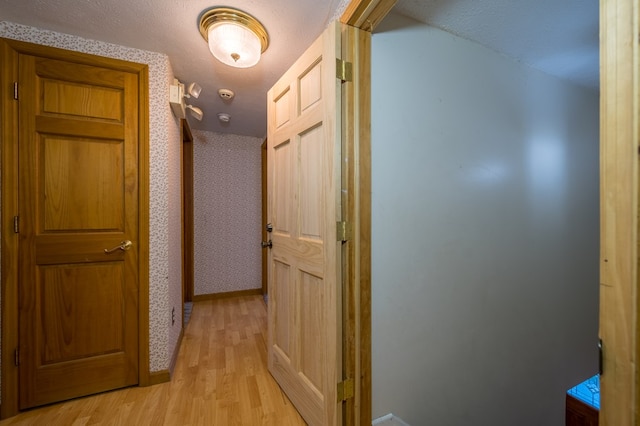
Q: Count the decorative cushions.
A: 0